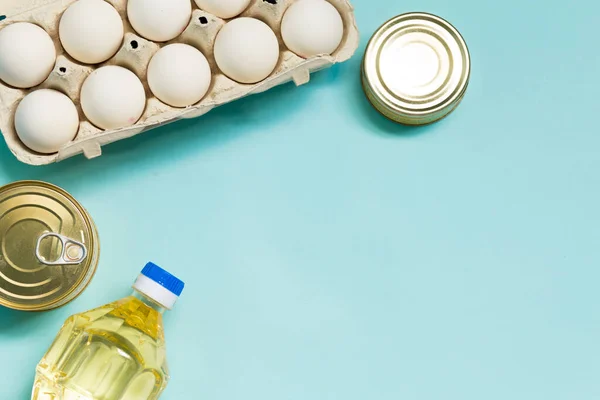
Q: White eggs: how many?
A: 9